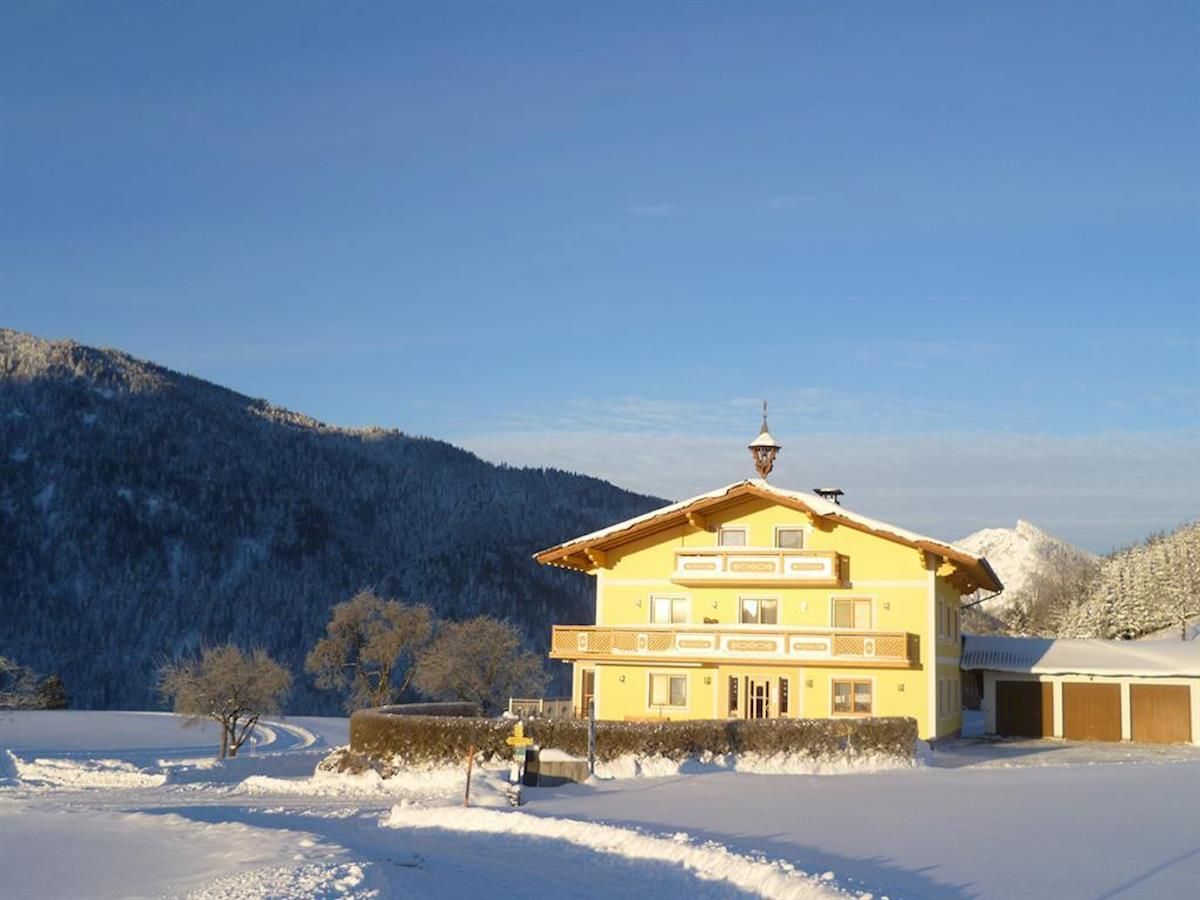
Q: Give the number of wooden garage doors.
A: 3